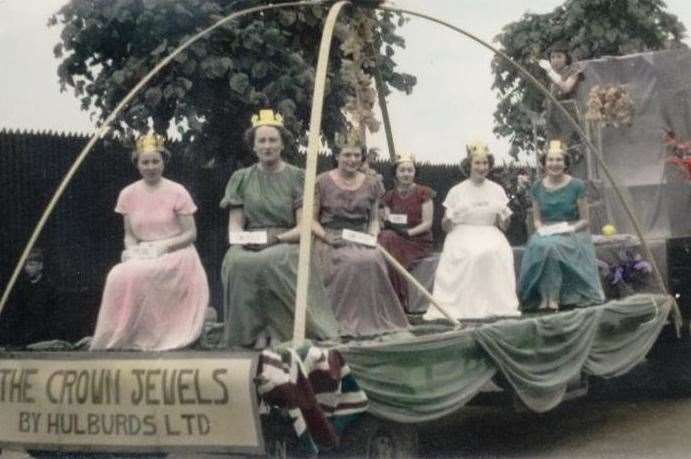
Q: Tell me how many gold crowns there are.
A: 6